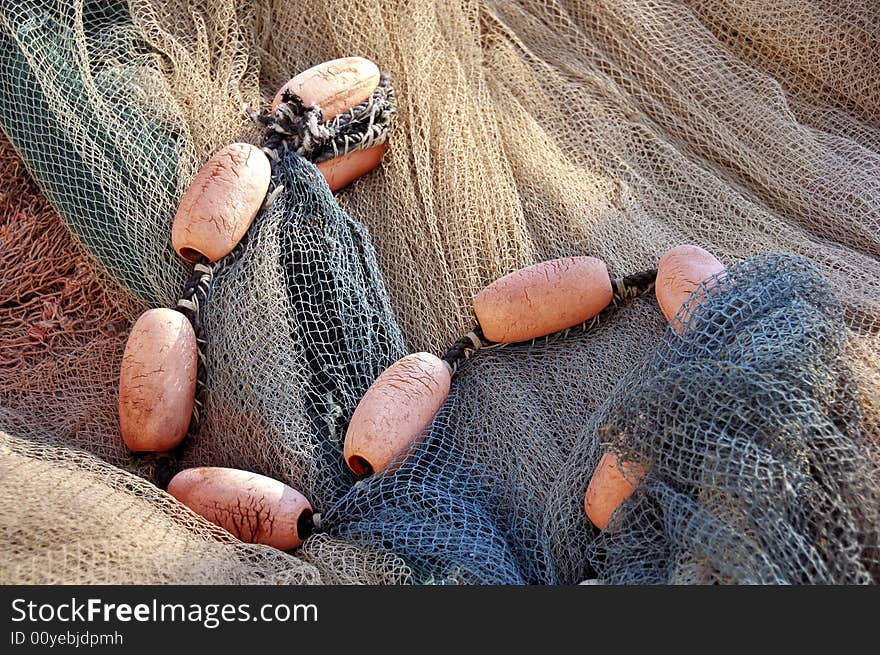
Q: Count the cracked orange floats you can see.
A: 9